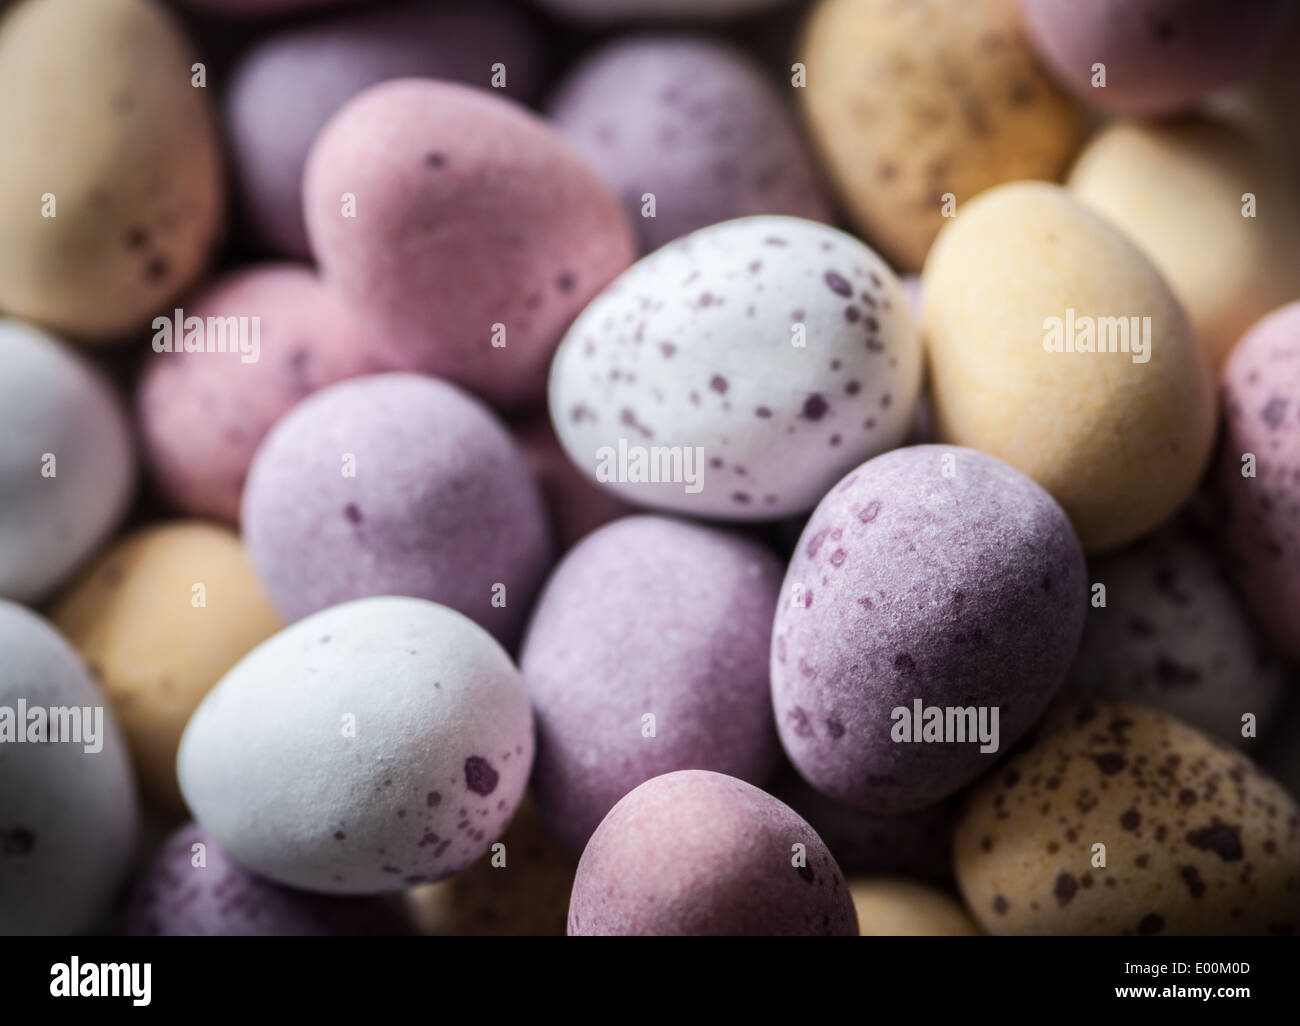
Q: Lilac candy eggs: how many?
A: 6